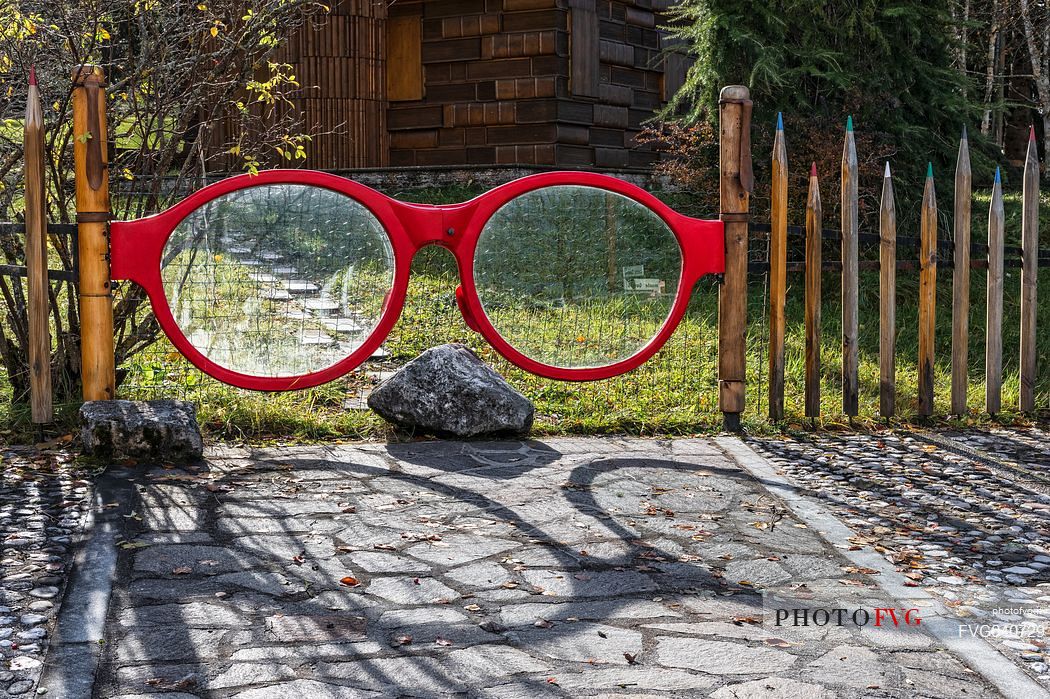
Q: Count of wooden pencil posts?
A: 9